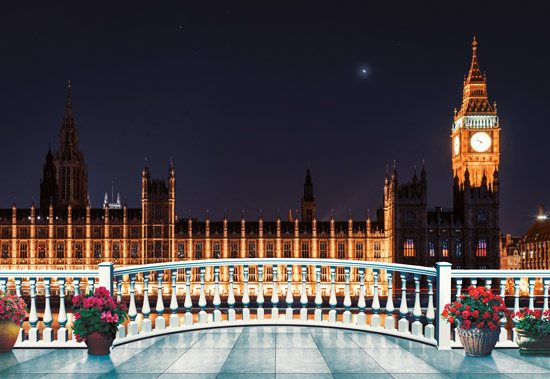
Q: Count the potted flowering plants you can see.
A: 4